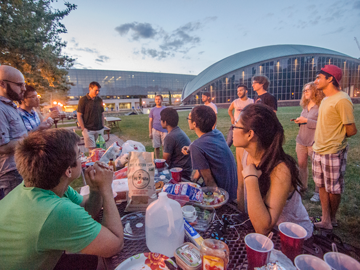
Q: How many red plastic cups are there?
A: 6